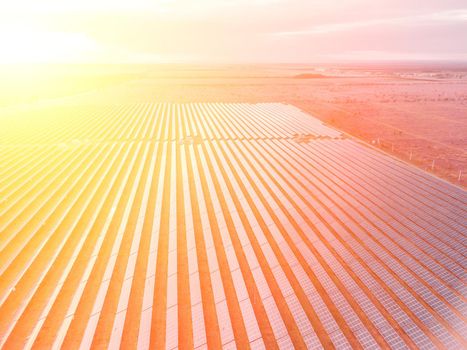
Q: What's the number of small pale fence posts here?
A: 5